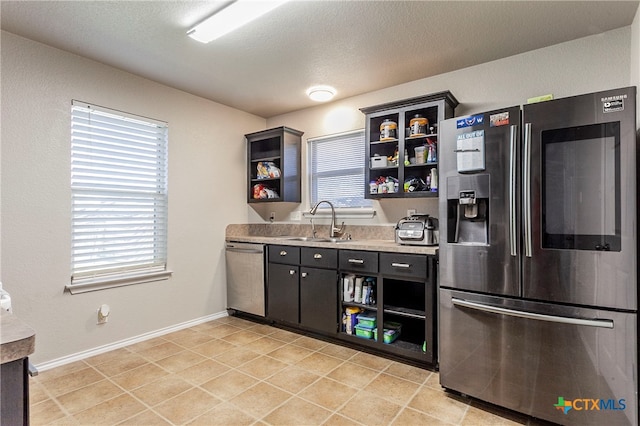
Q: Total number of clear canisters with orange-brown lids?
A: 2